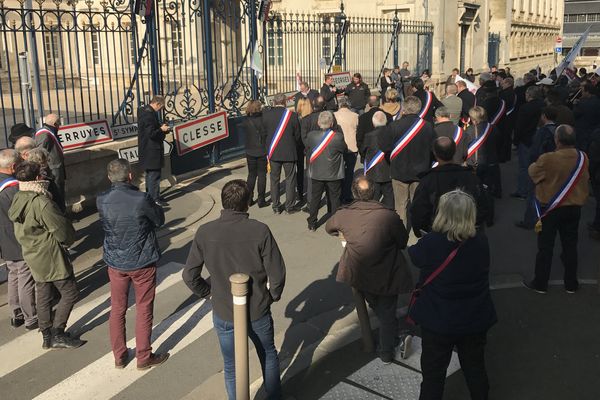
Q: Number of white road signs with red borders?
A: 3